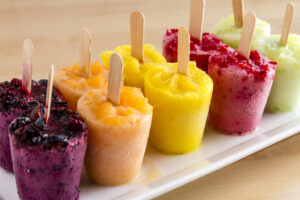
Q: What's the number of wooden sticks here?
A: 10